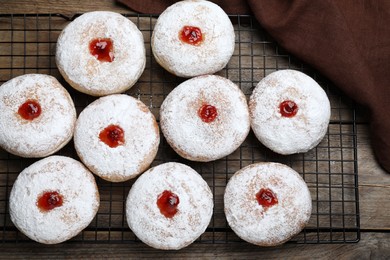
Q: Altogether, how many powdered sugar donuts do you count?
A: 9